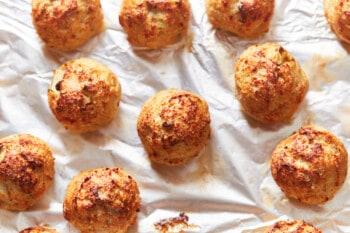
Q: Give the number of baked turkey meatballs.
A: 12